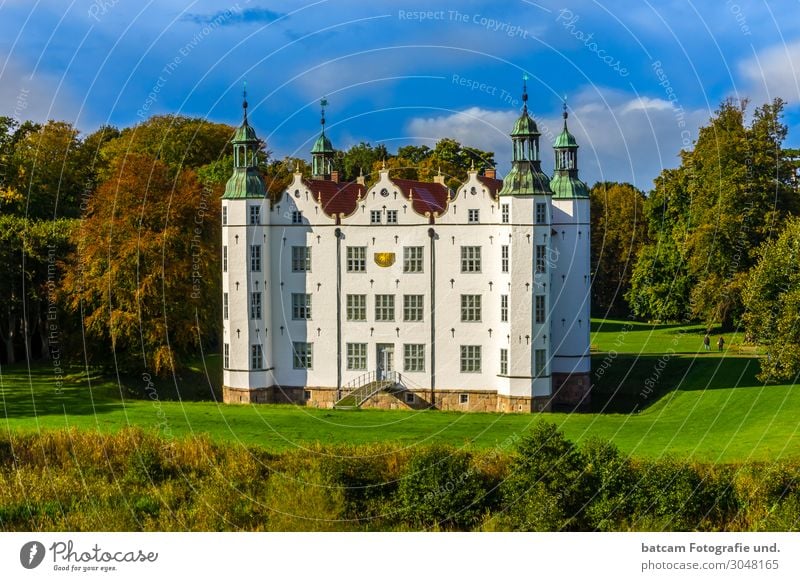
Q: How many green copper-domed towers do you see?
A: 4